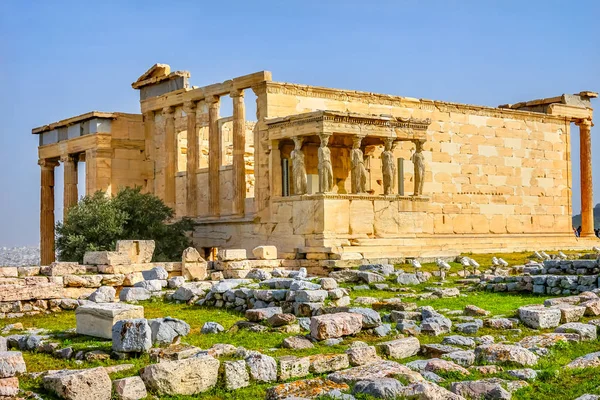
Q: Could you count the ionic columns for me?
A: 7